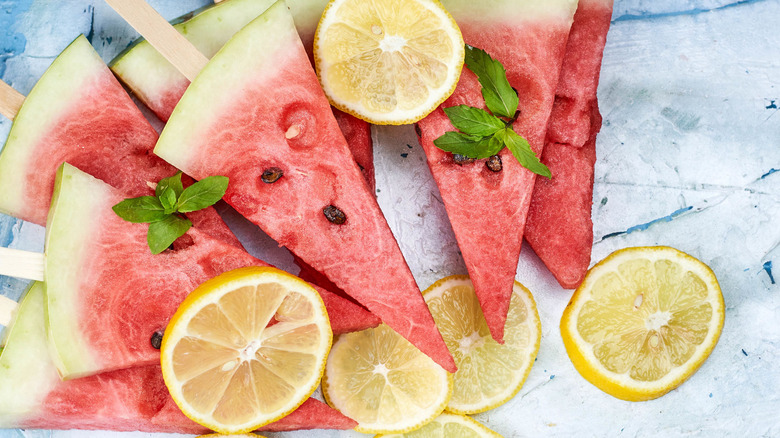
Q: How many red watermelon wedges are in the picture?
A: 7